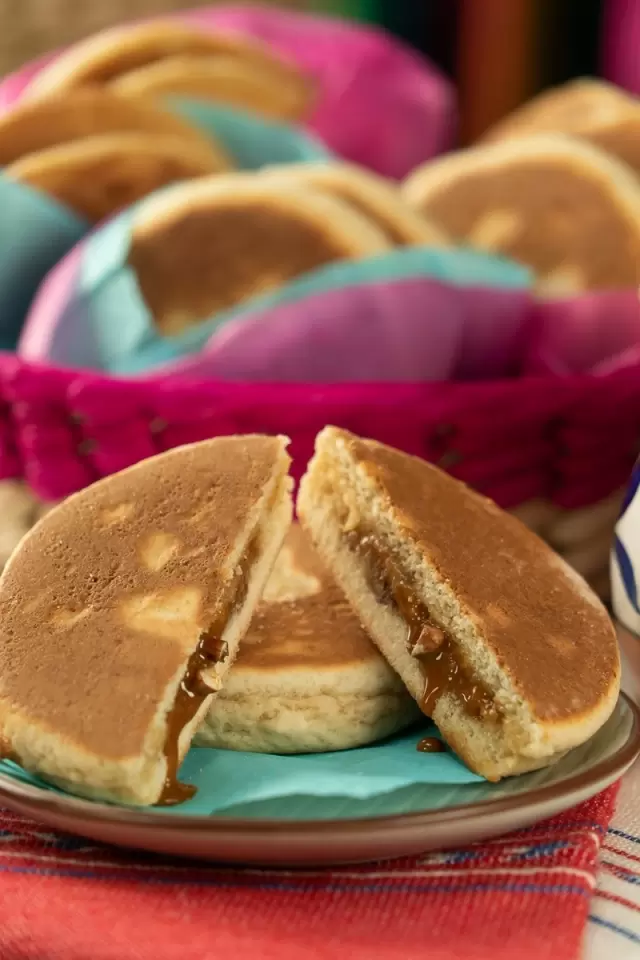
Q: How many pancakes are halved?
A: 1